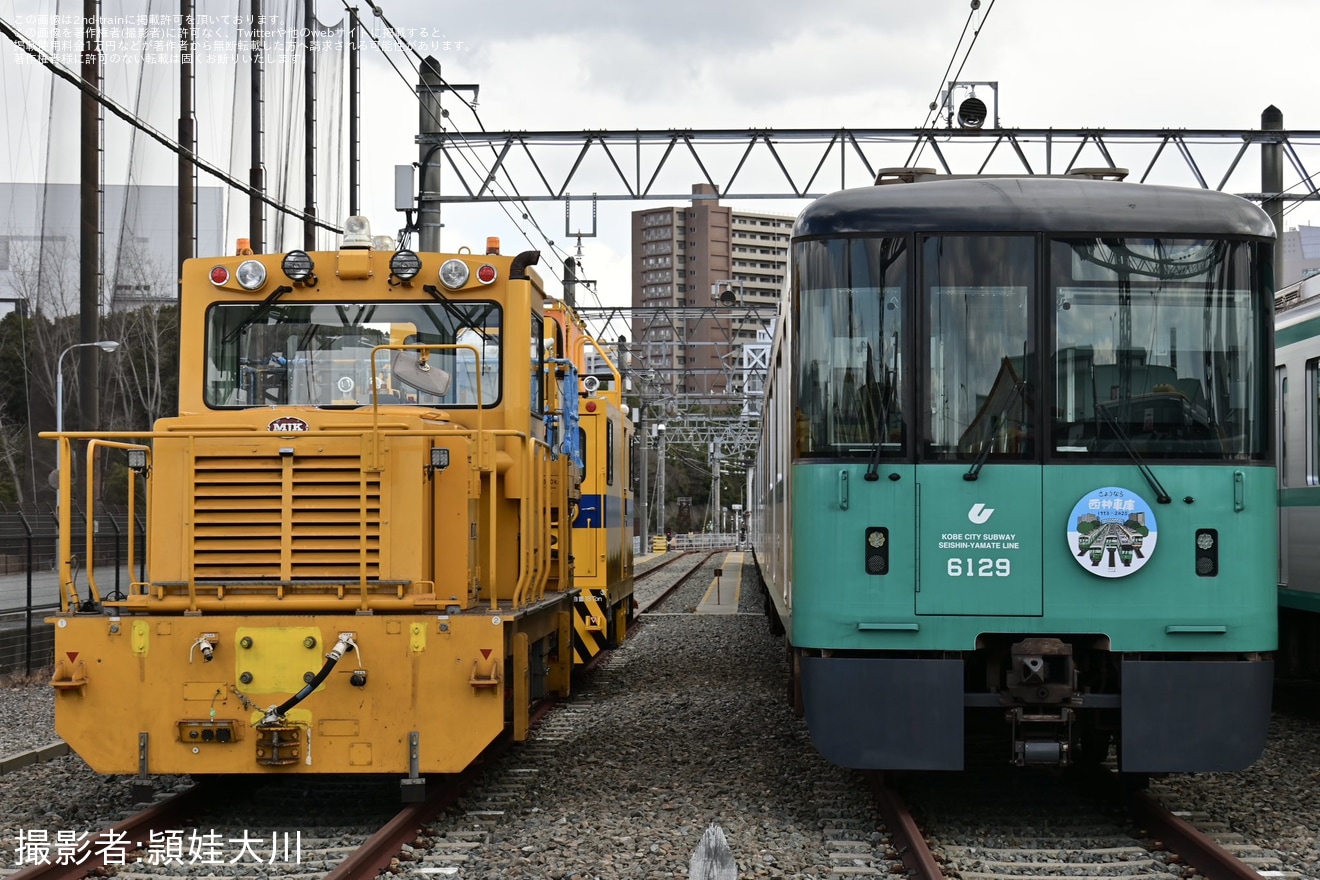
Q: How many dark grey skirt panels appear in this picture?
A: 2